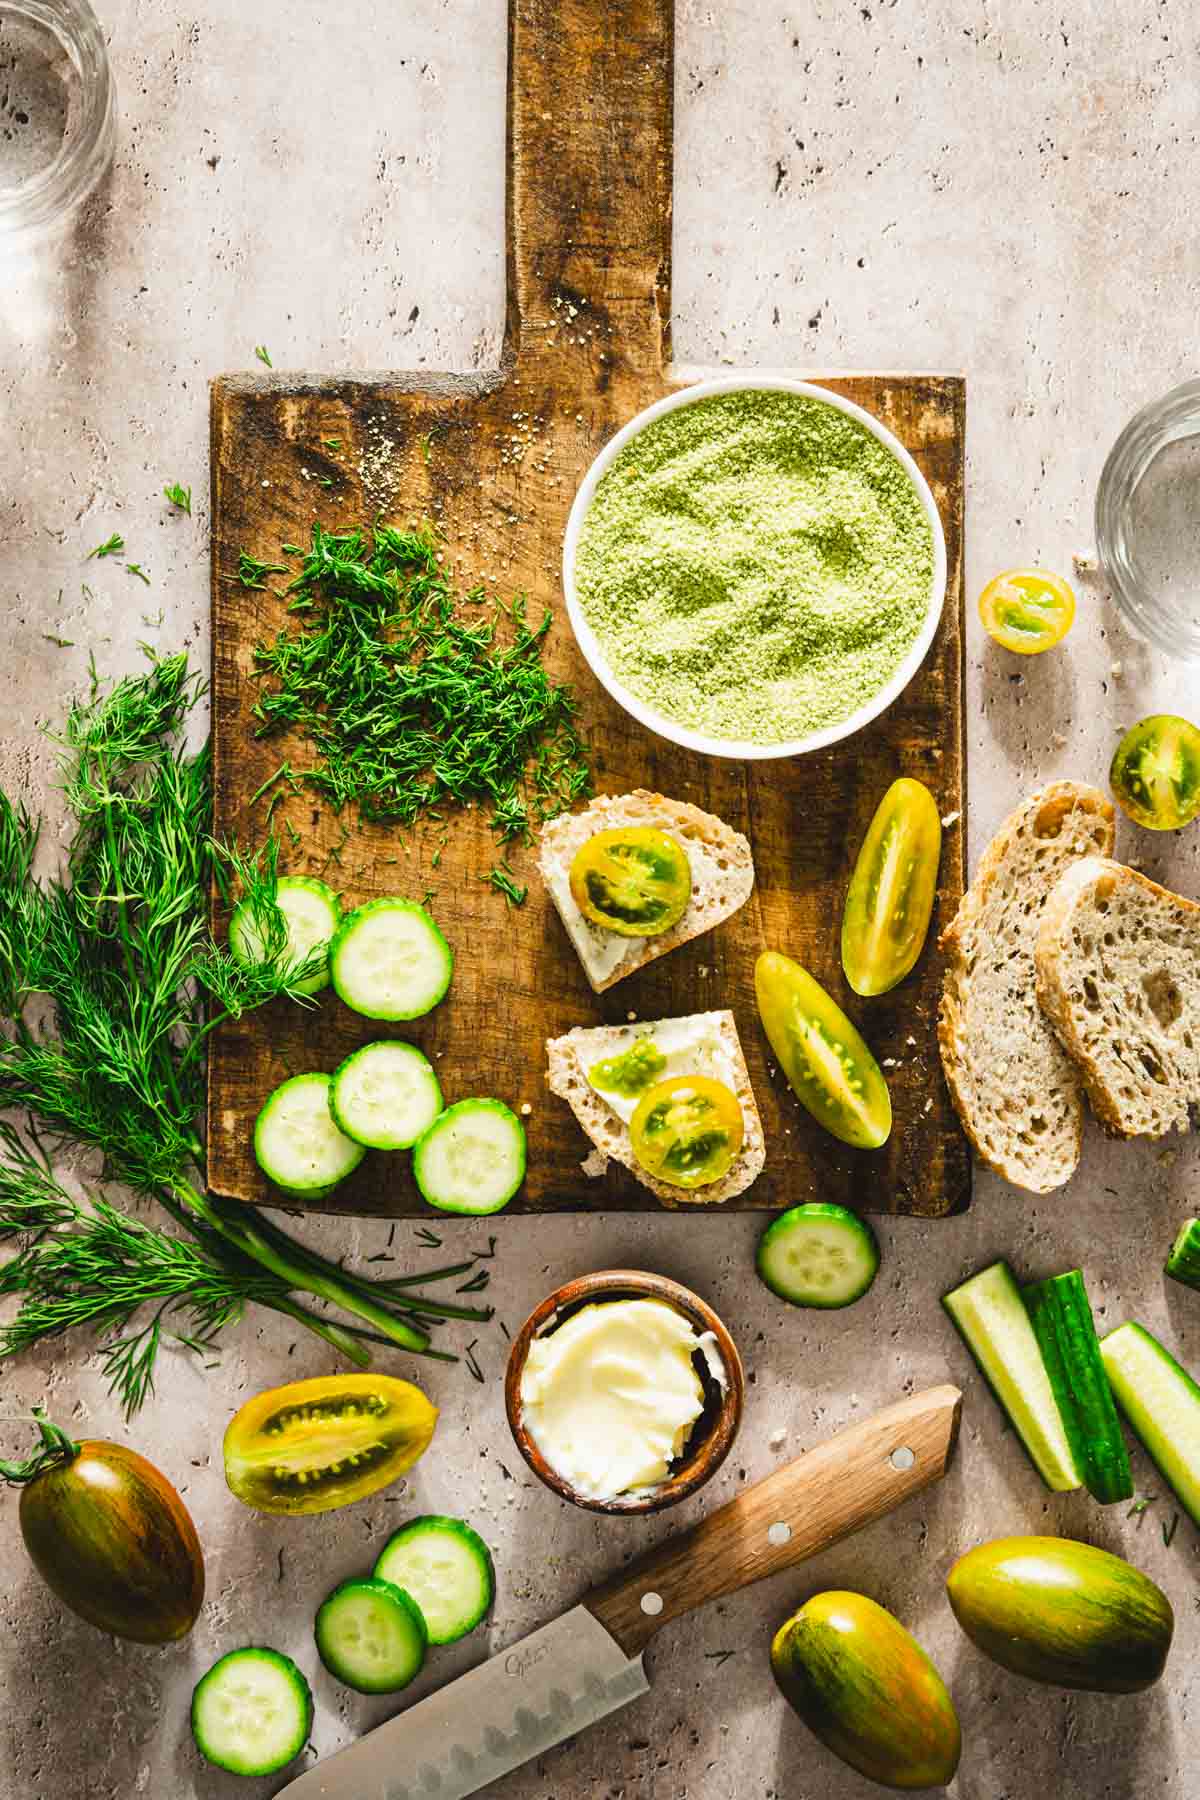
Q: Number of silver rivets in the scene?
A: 3